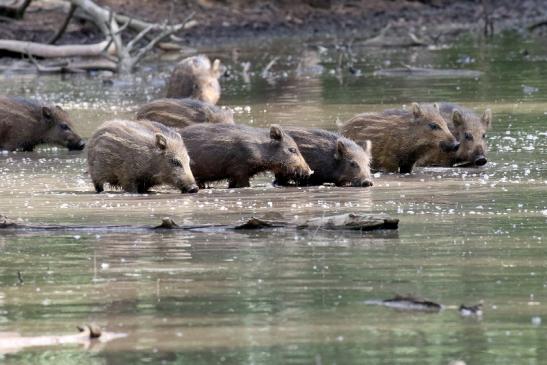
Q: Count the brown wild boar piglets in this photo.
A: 8